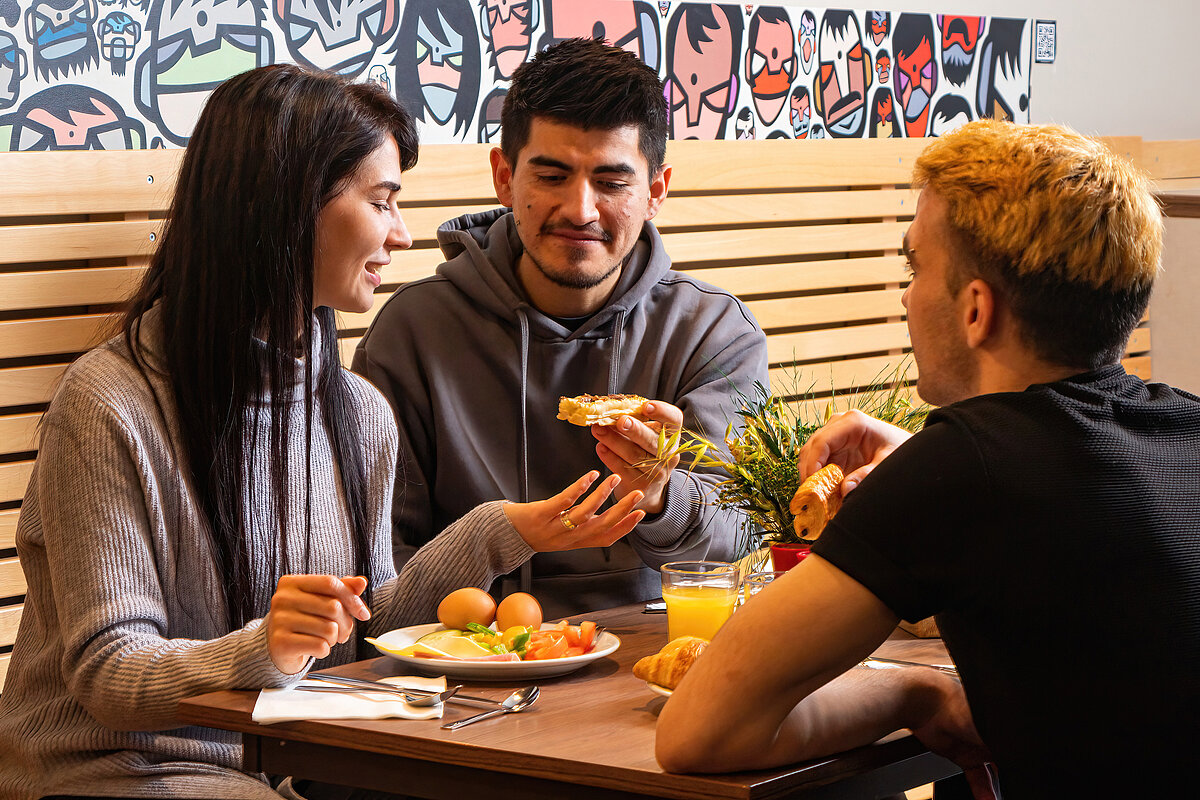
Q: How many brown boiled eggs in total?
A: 2